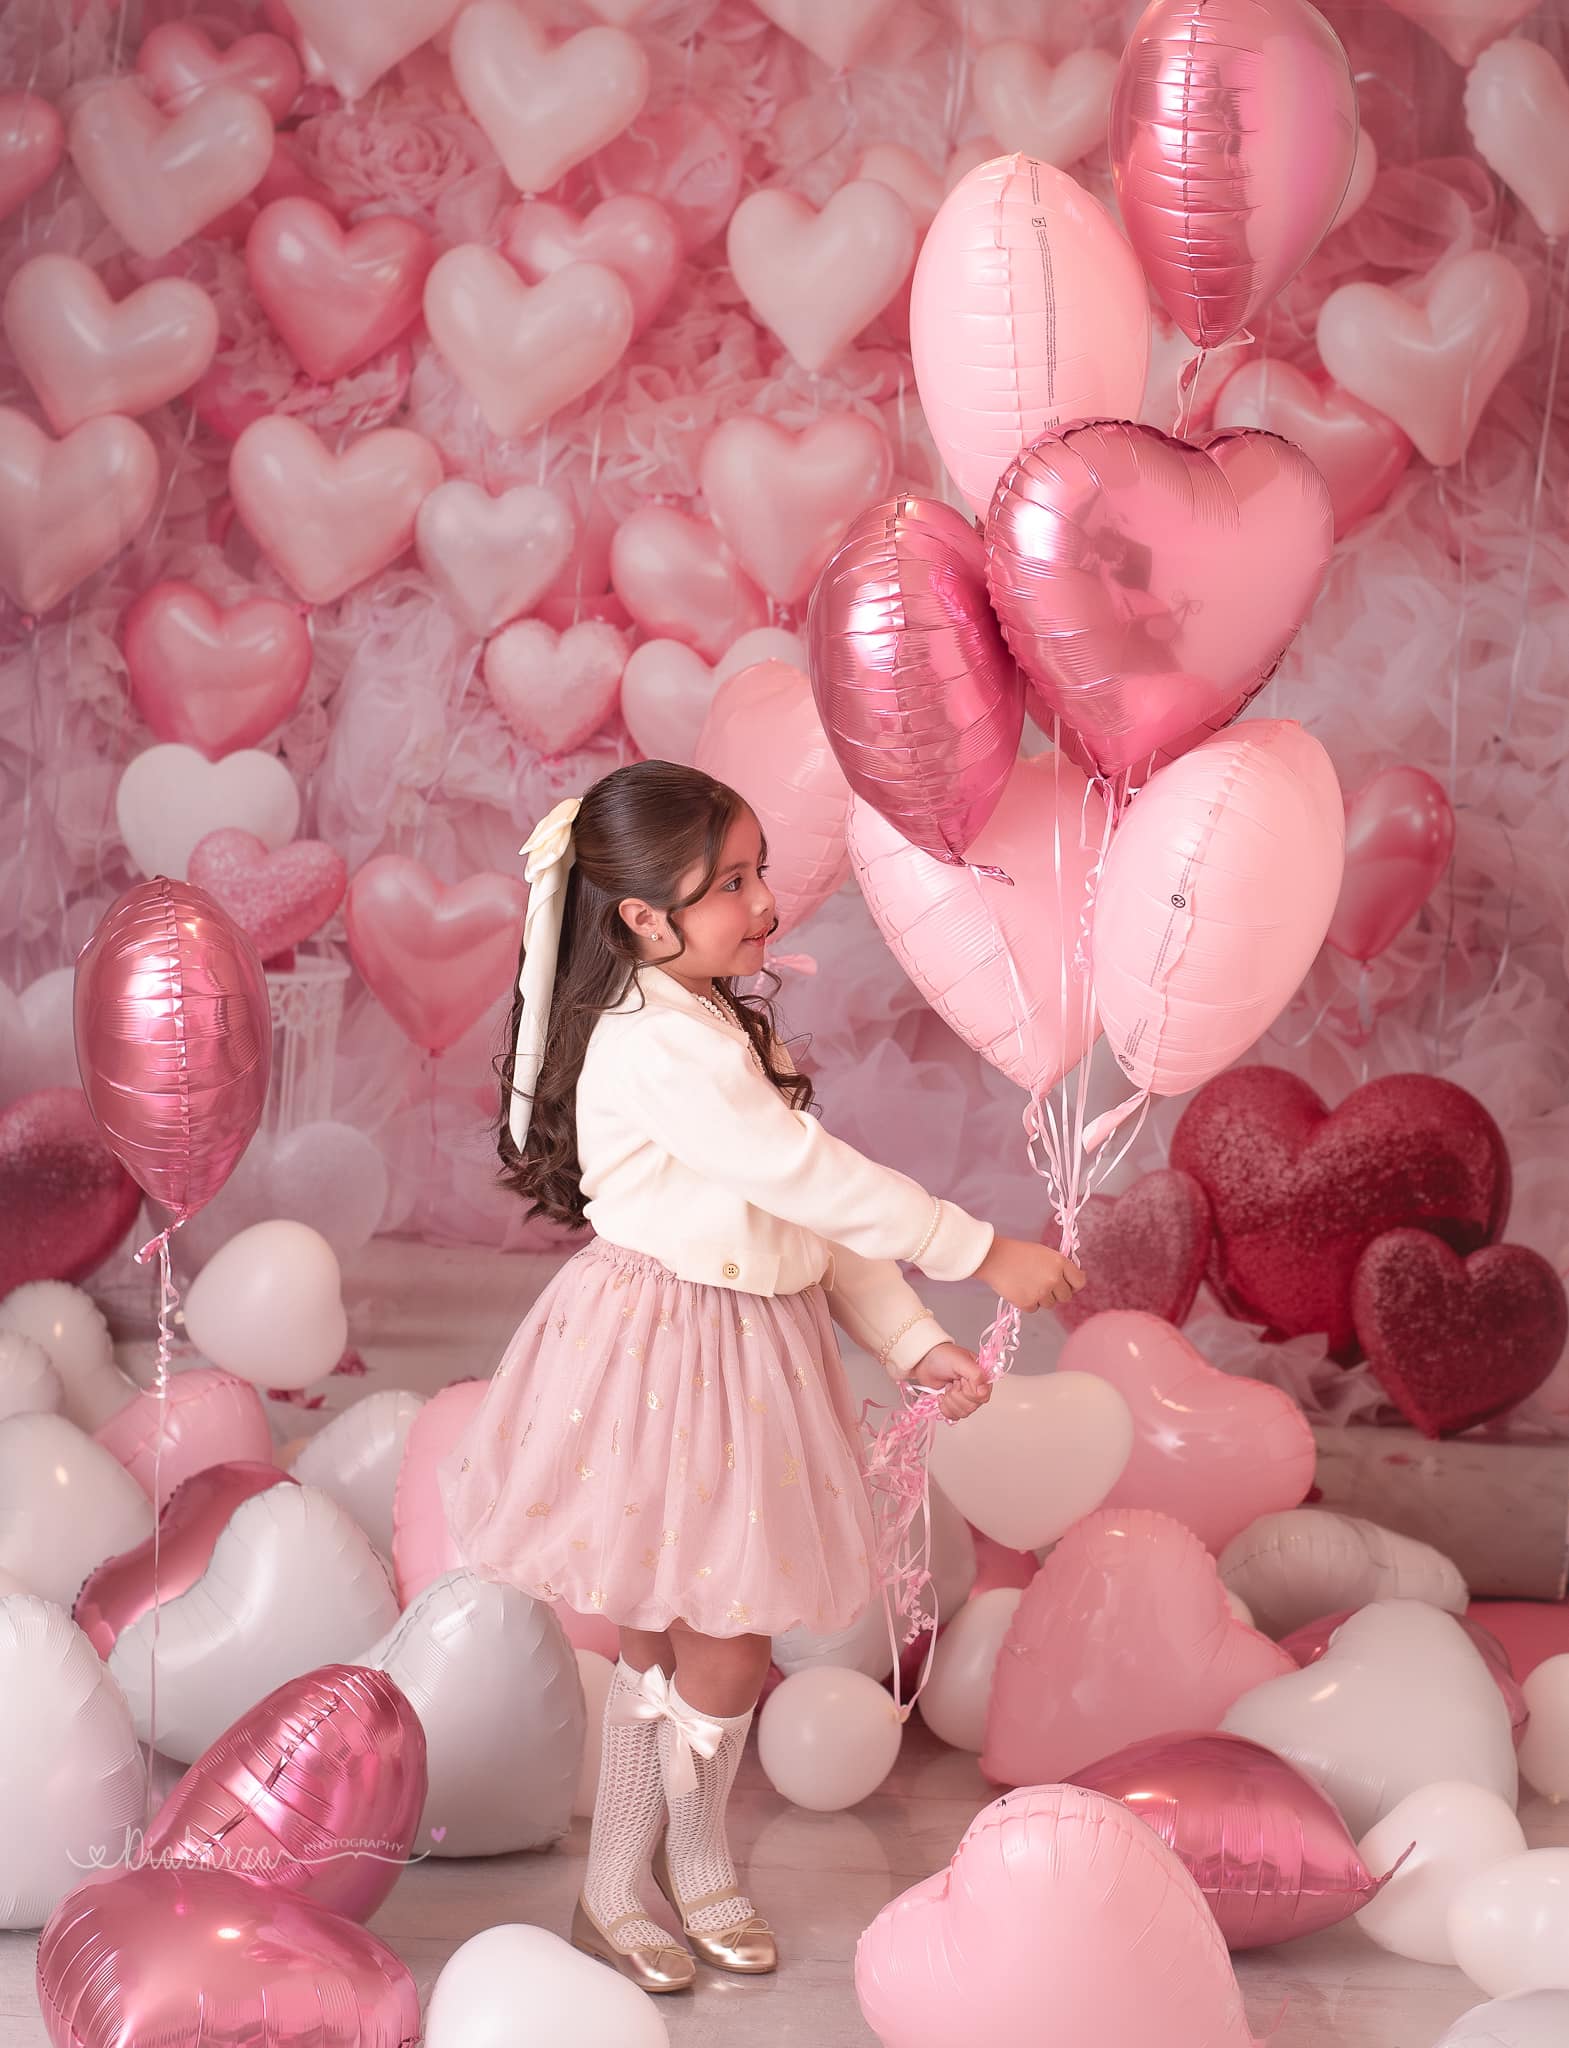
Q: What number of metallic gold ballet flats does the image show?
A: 2